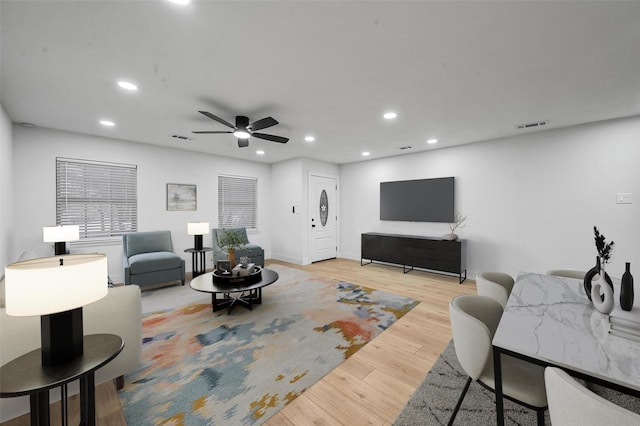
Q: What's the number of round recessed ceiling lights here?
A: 8